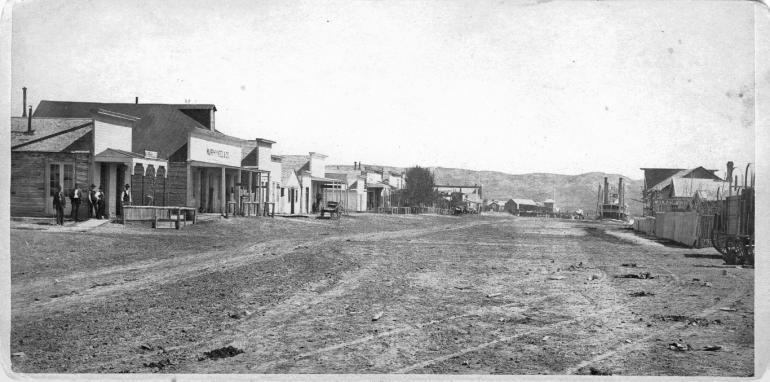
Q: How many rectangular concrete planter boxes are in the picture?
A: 0